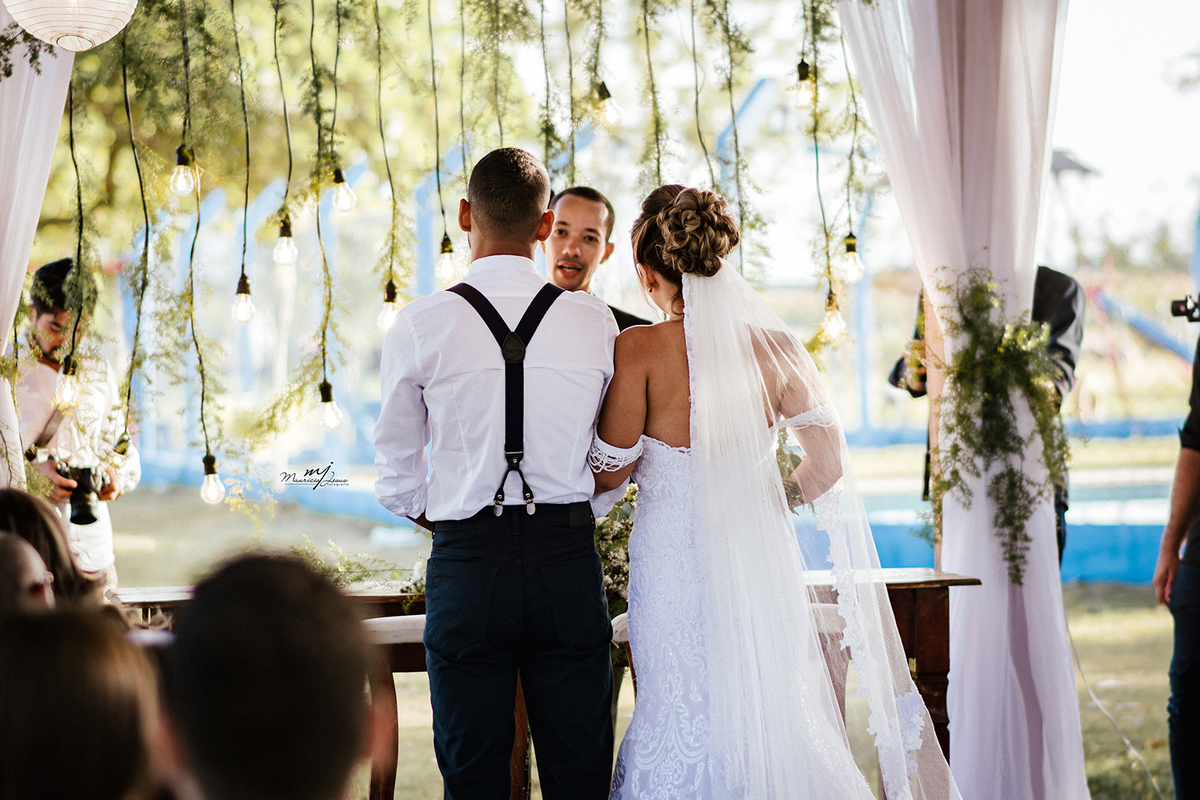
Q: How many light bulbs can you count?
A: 13